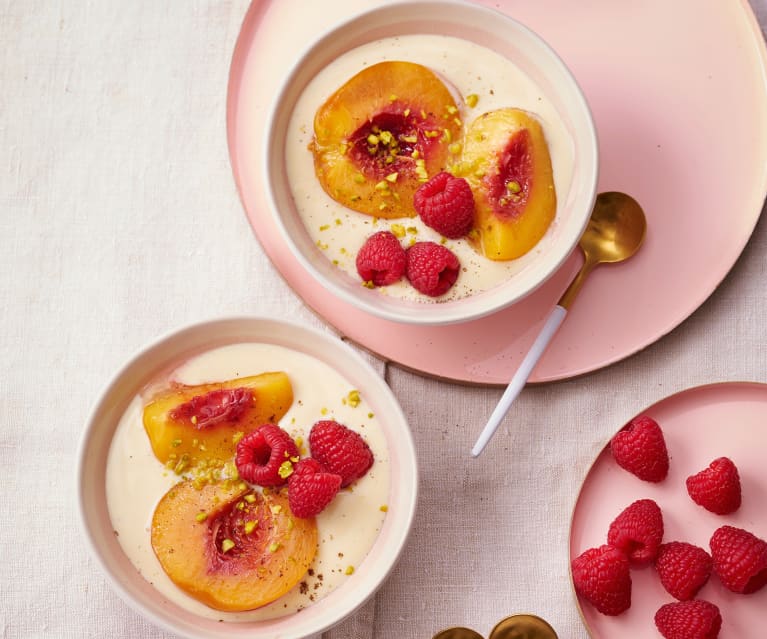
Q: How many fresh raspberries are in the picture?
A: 13